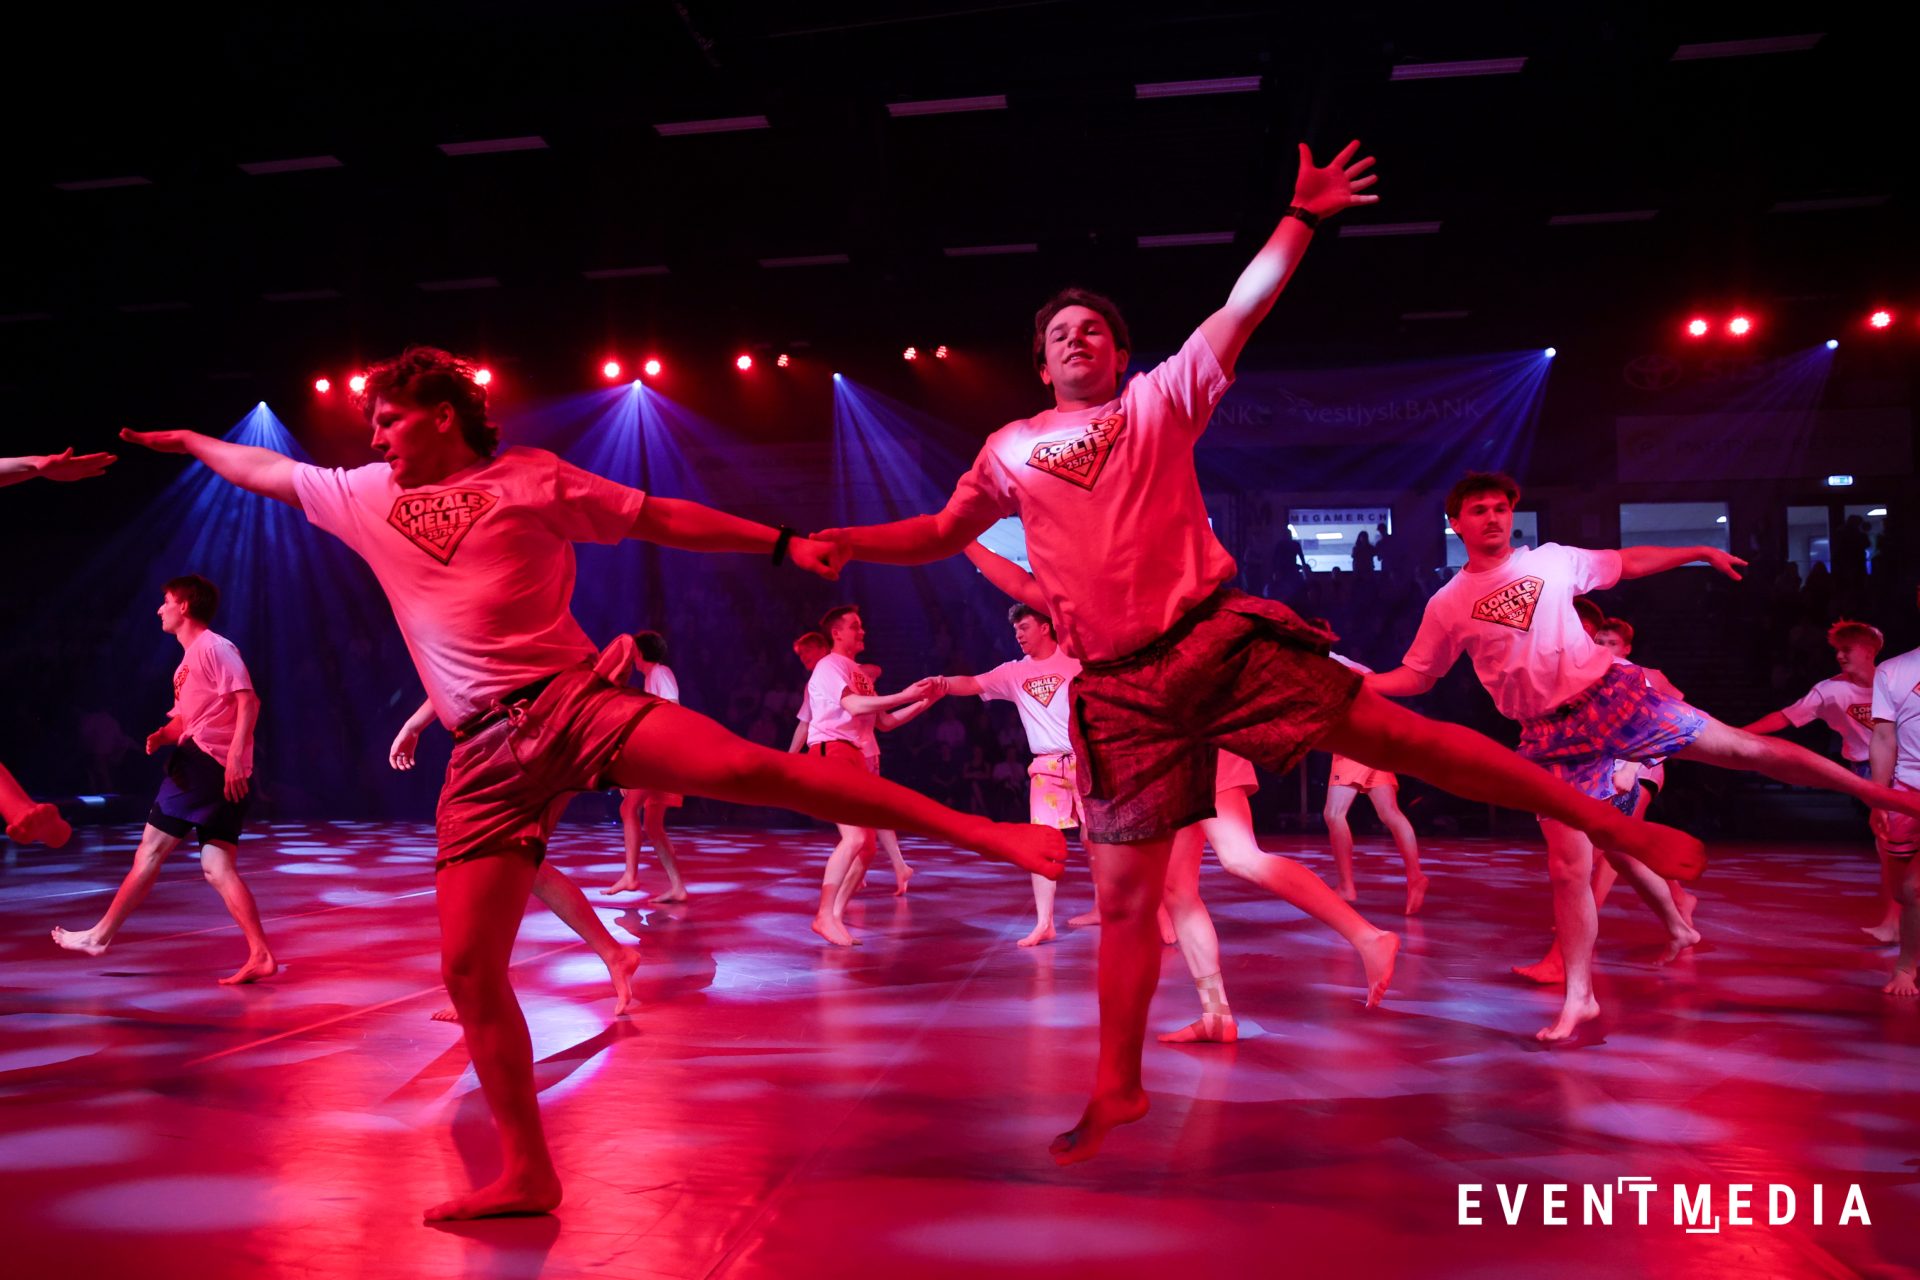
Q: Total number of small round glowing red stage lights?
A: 12